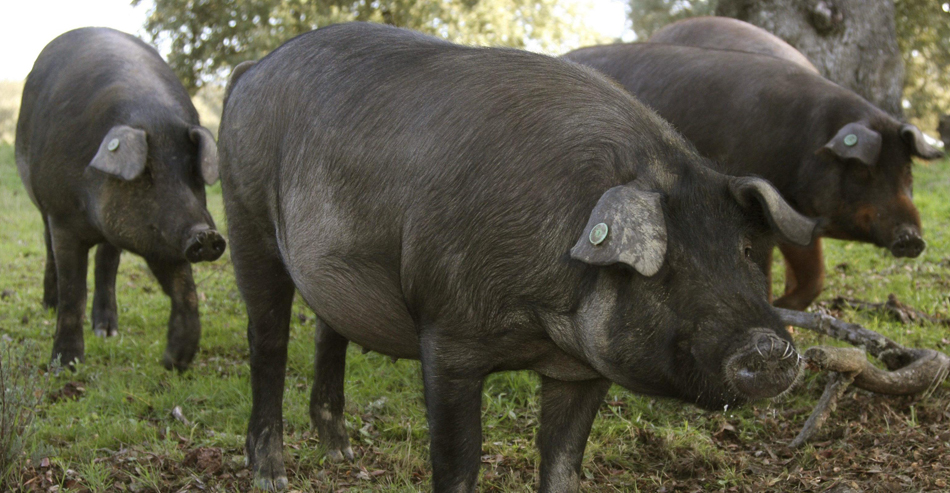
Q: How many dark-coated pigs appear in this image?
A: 4